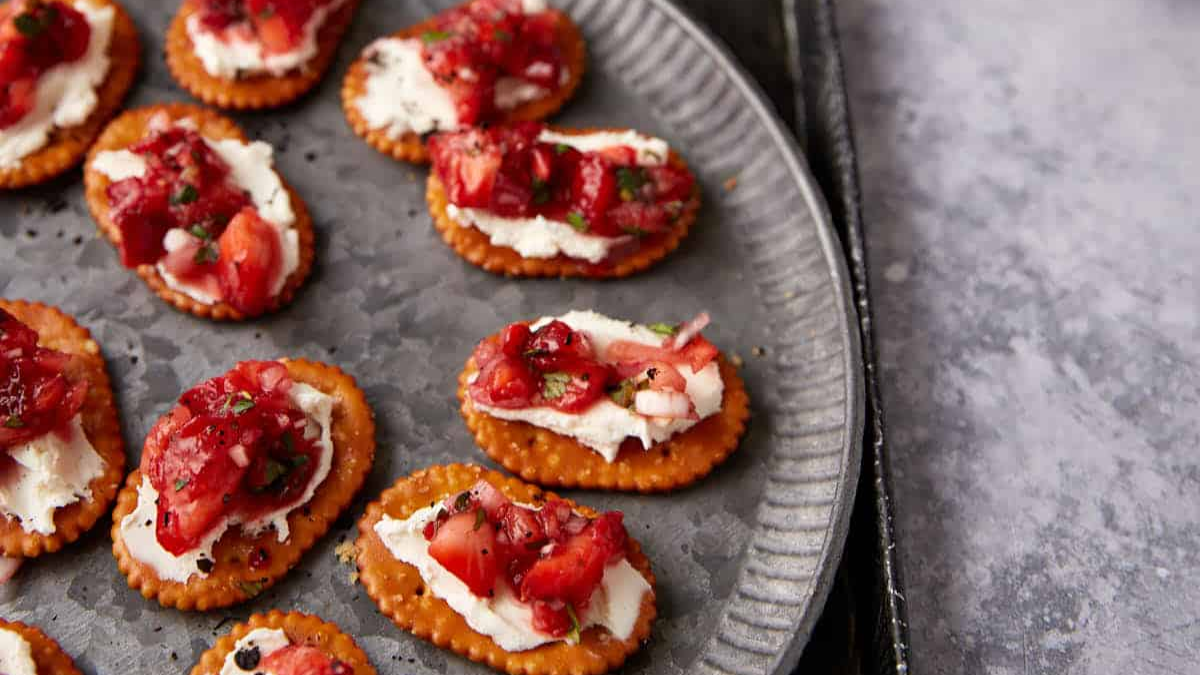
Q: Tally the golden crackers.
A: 11